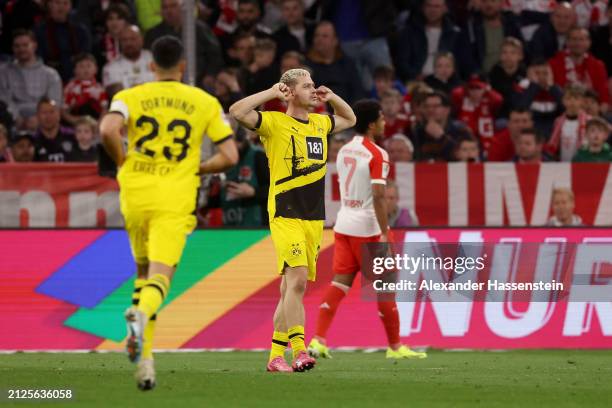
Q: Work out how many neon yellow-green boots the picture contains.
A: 2